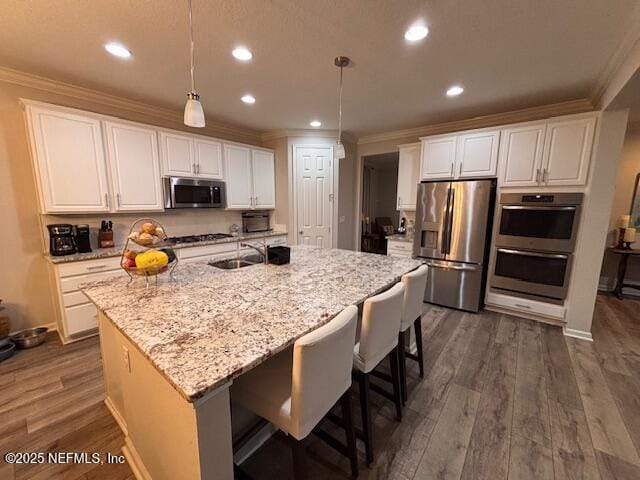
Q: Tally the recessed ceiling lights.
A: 6